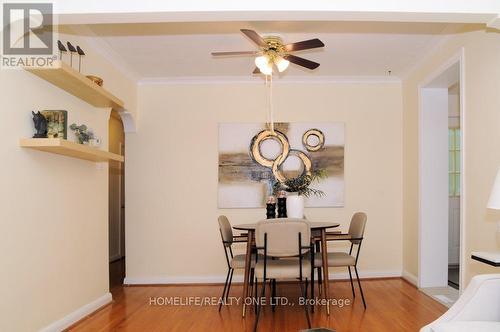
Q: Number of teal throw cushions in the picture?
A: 0